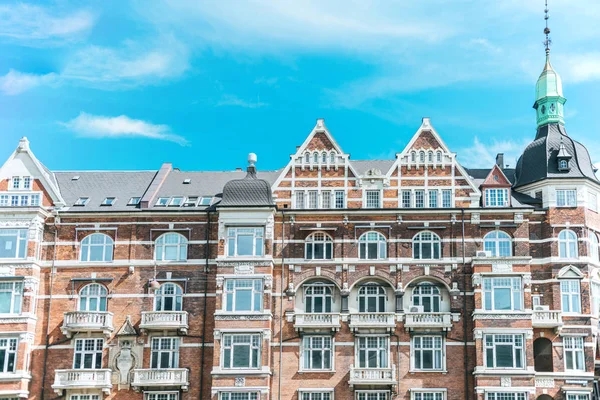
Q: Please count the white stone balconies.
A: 9